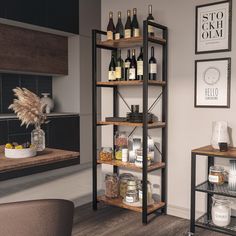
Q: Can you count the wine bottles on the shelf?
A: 11